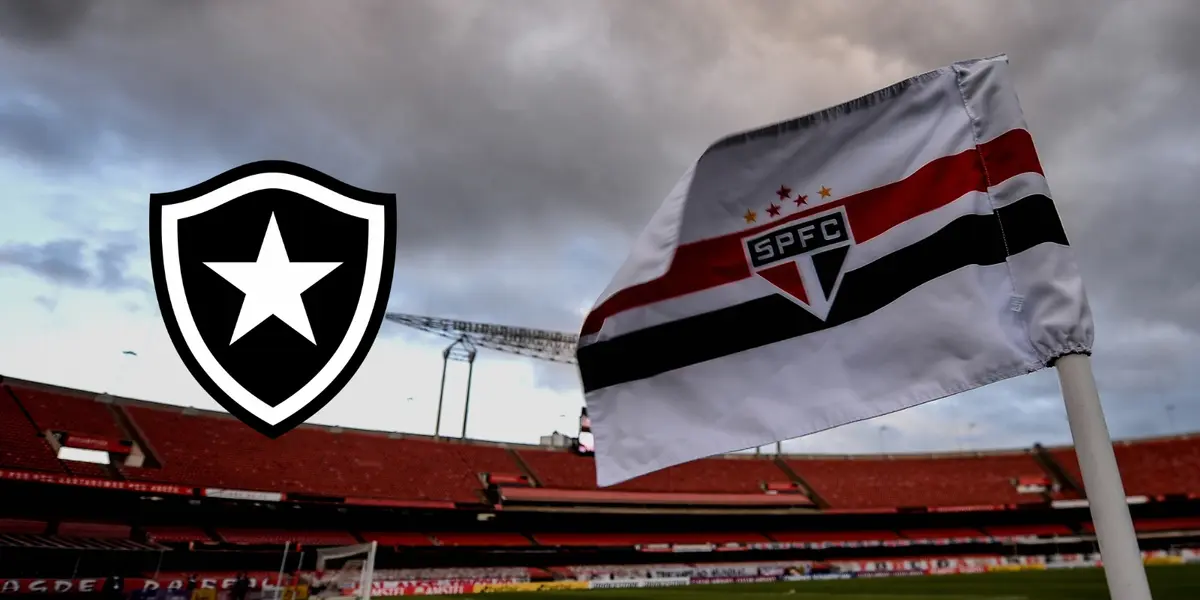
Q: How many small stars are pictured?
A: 5